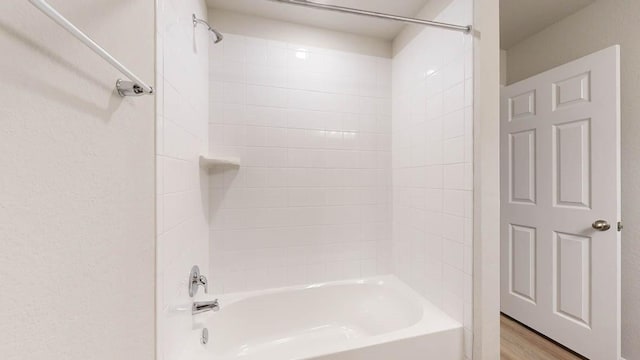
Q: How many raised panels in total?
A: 6